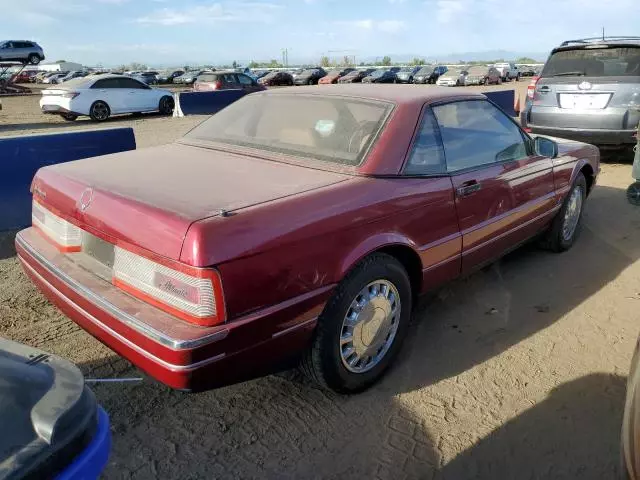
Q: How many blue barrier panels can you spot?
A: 3